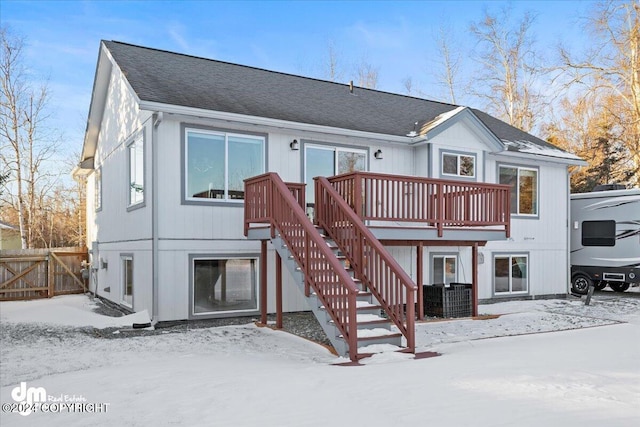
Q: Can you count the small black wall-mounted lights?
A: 2